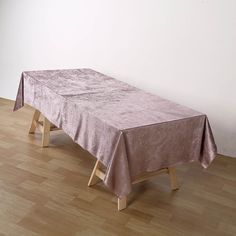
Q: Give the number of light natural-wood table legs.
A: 5